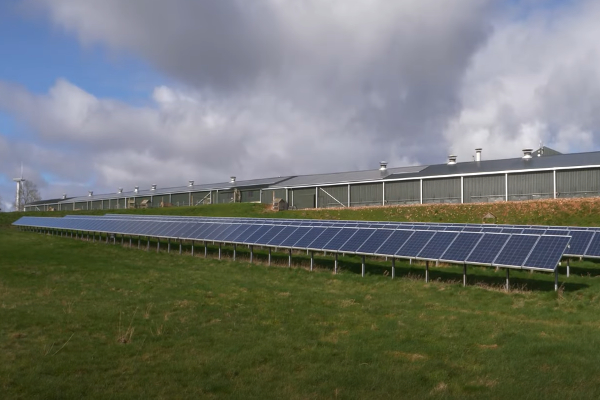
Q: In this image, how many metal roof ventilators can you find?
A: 11